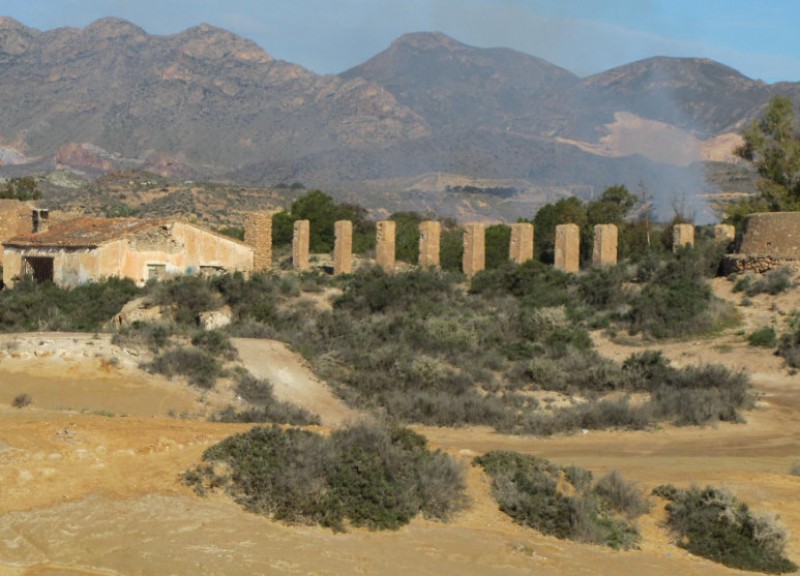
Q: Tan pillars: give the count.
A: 11